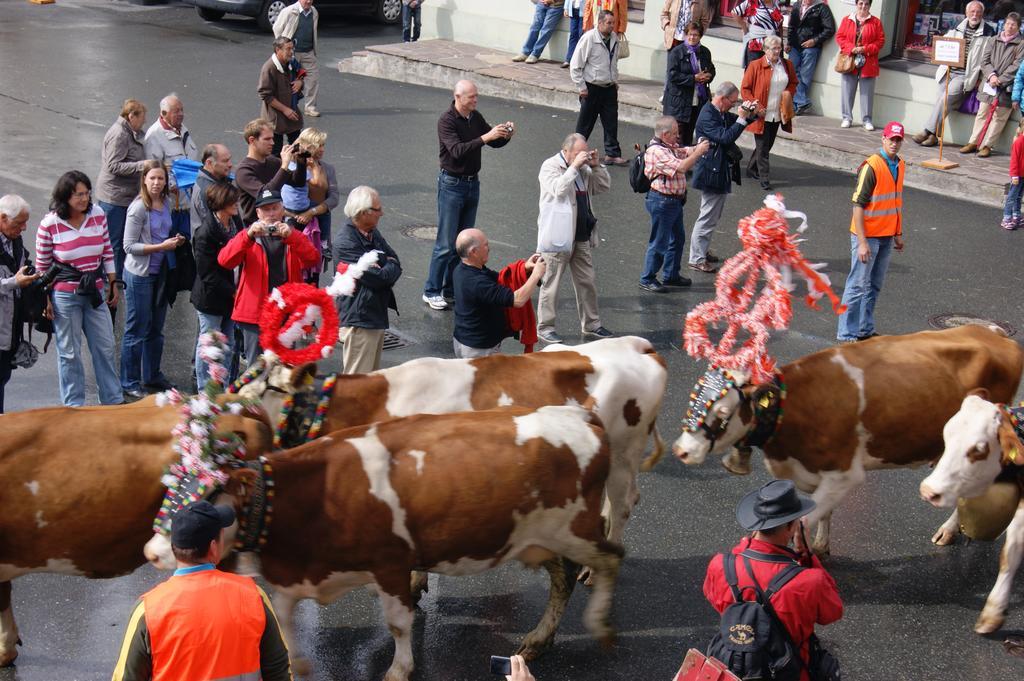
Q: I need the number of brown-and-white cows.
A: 5